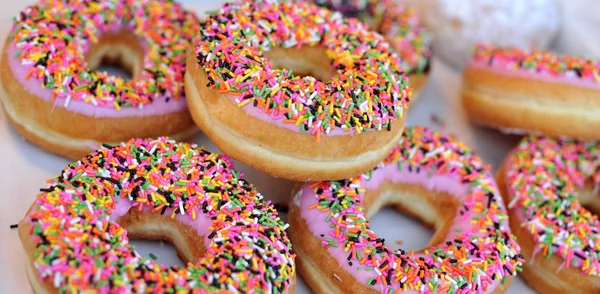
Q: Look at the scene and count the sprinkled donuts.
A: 7